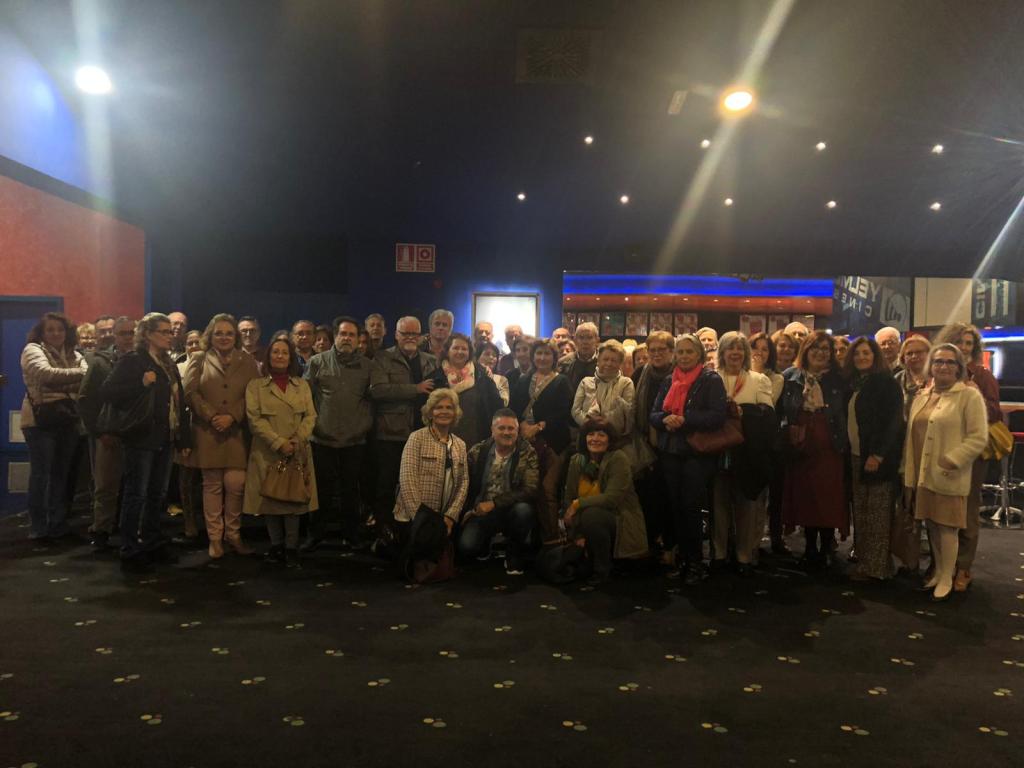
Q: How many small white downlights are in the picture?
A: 9